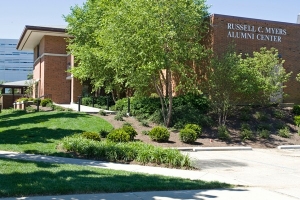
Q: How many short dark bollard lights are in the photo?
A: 5